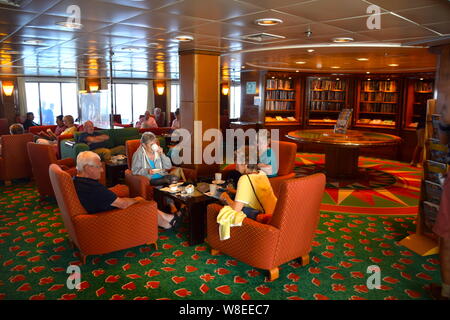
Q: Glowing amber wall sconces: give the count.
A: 4